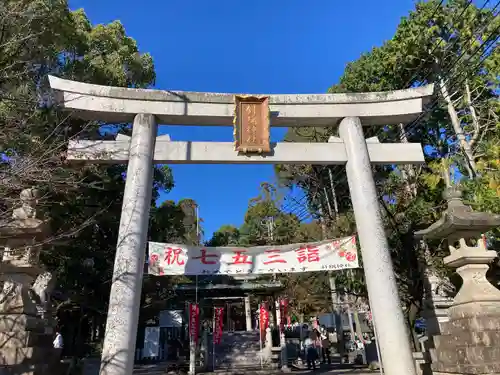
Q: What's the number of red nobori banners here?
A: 4